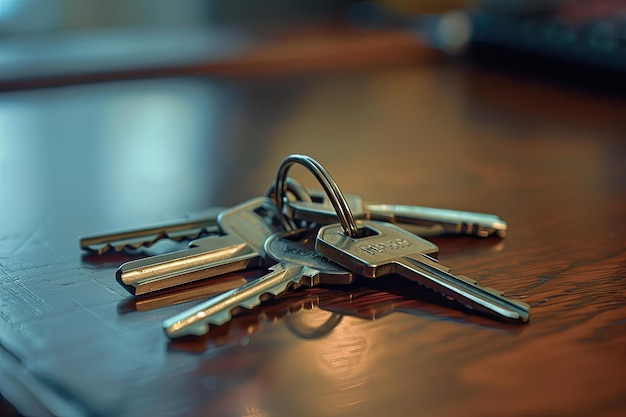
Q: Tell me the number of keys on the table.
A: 5